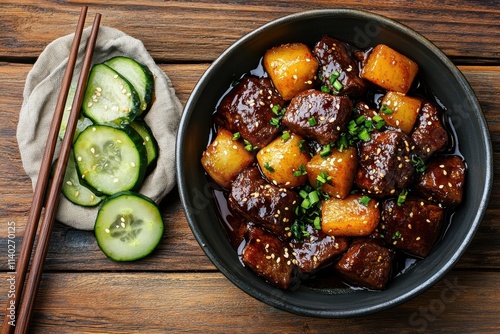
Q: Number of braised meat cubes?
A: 11